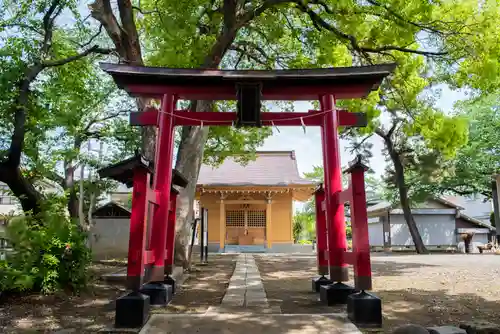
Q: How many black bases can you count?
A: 6